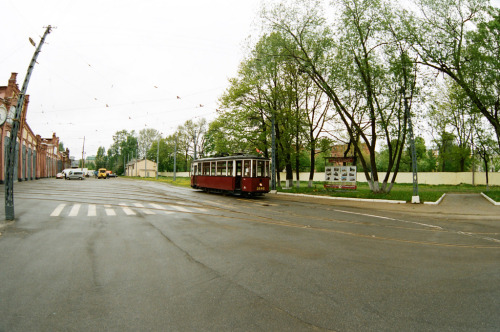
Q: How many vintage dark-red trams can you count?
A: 1